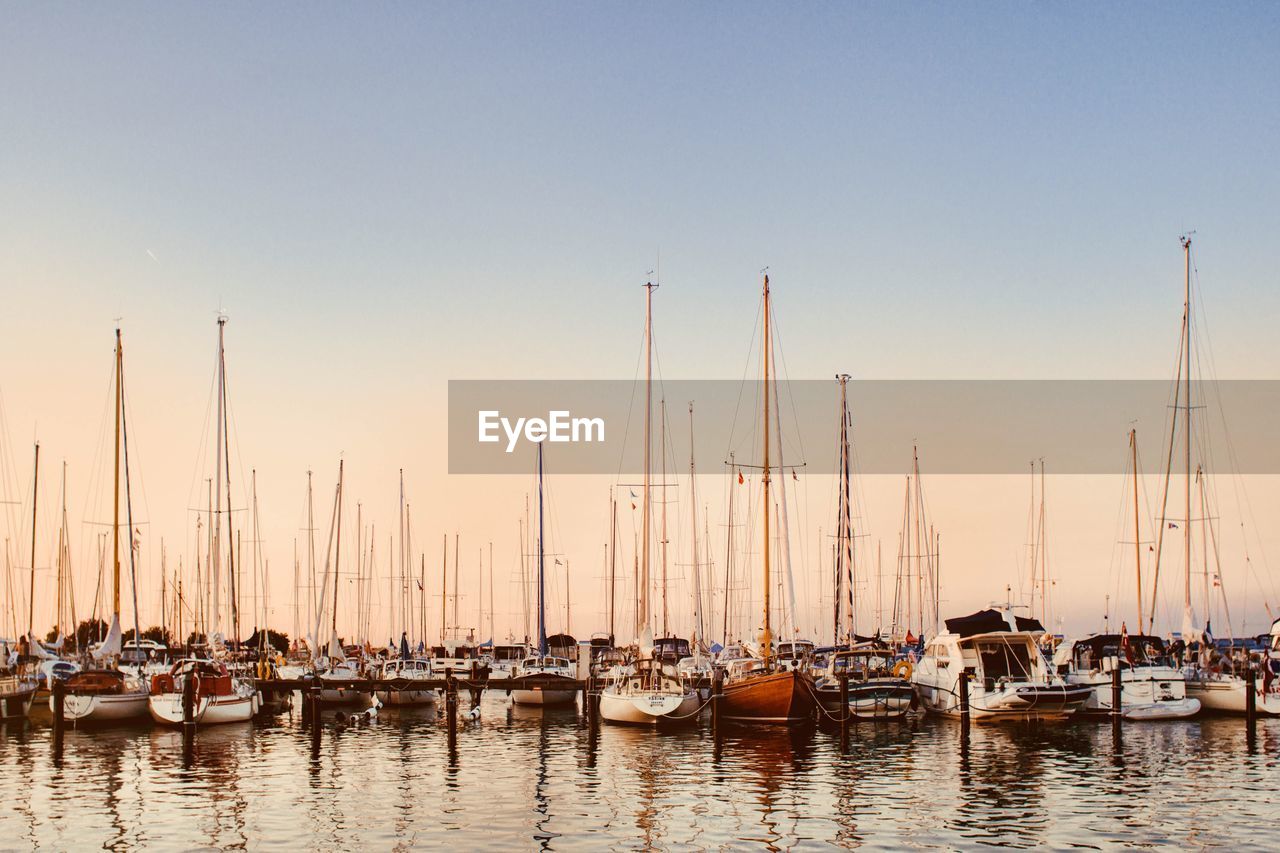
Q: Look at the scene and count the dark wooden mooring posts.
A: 10